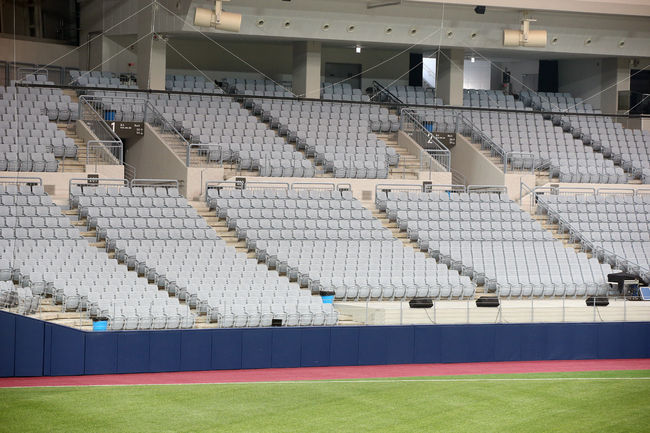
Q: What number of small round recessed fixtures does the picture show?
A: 11